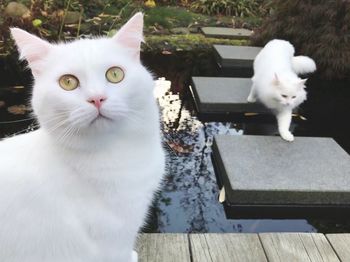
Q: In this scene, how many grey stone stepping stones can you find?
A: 4